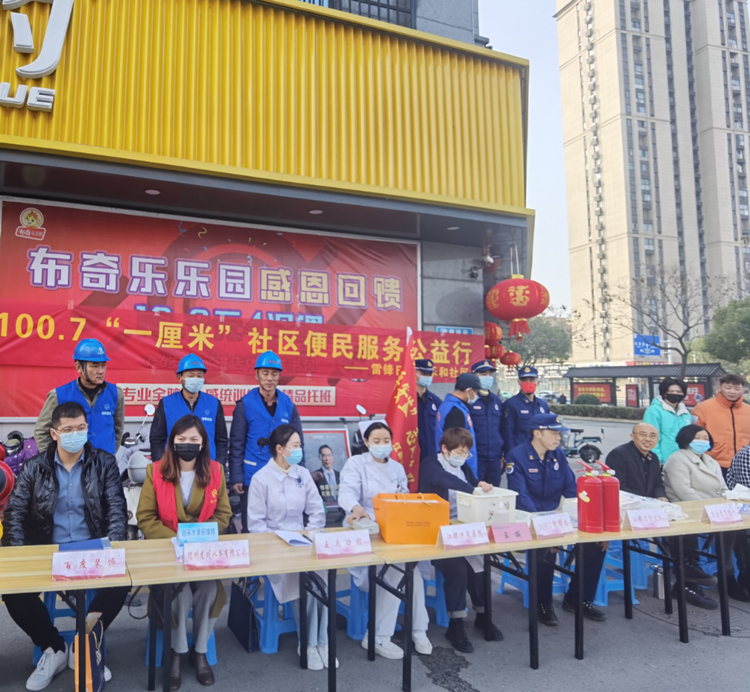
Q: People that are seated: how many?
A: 9